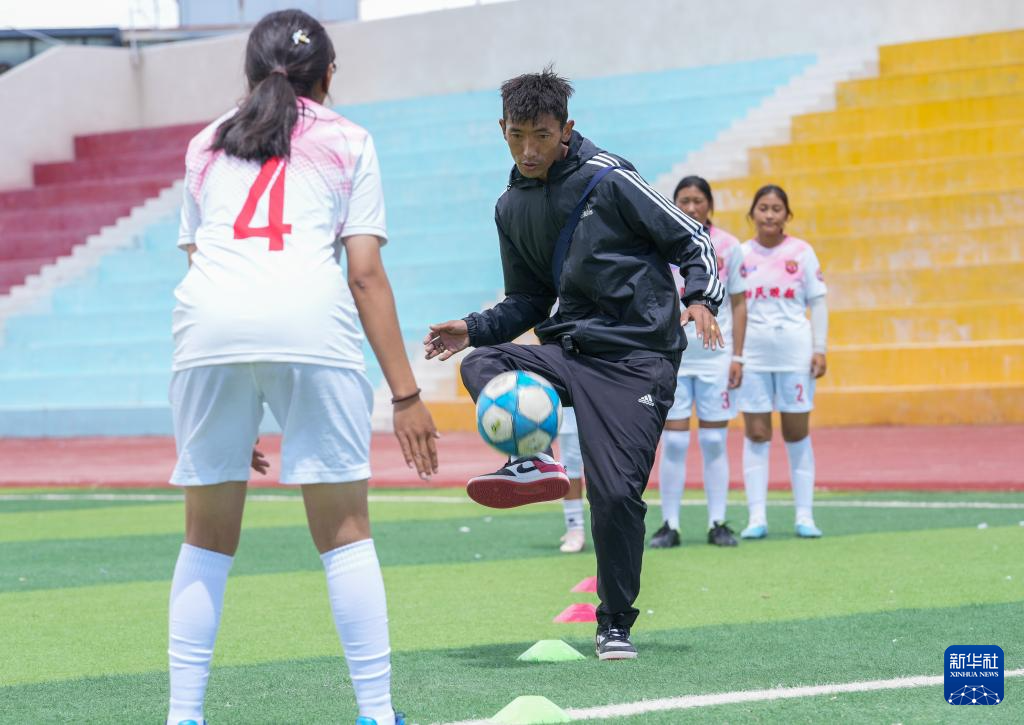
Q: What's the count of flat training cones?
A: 4